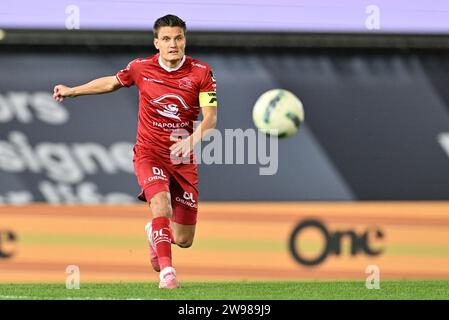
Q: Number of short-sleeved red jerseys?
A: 1